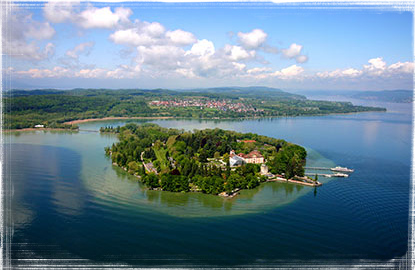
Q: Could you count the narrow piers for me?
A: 2